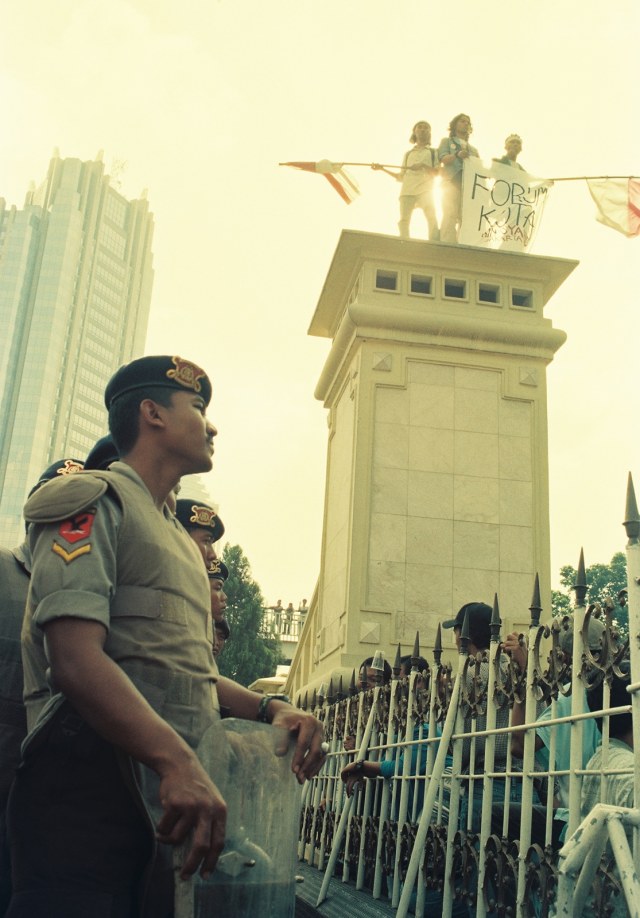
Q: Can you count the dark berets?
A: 6